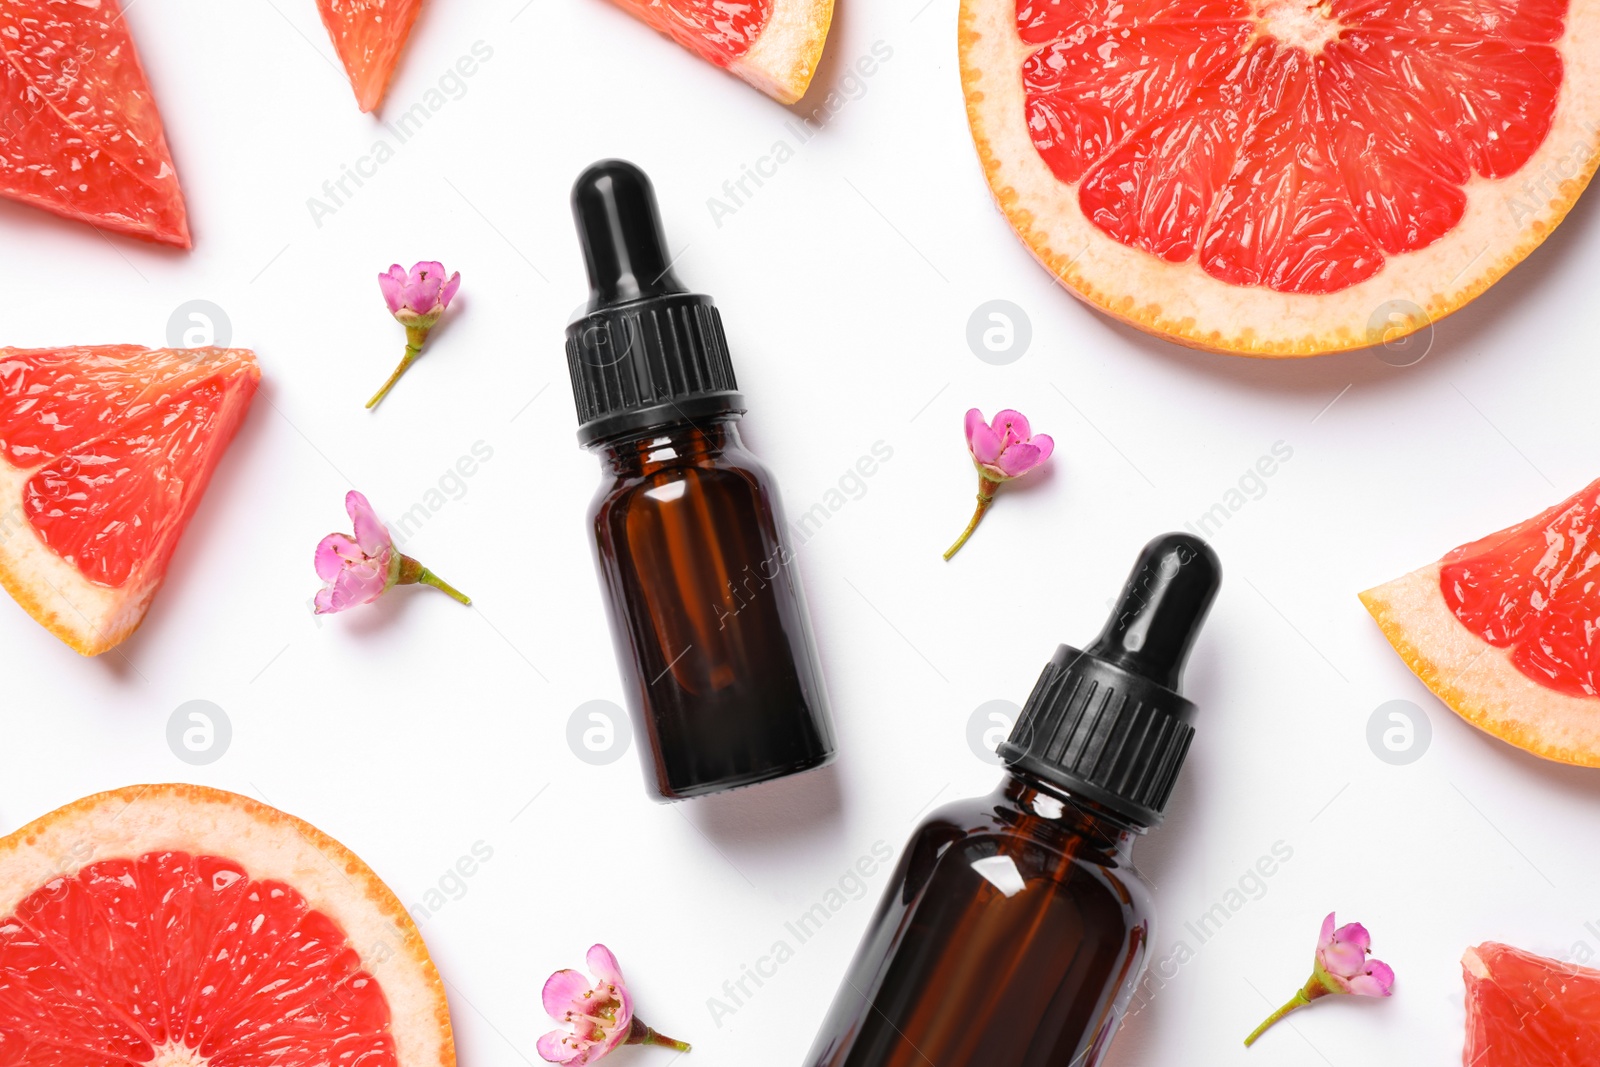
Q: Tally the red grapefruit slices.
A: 8